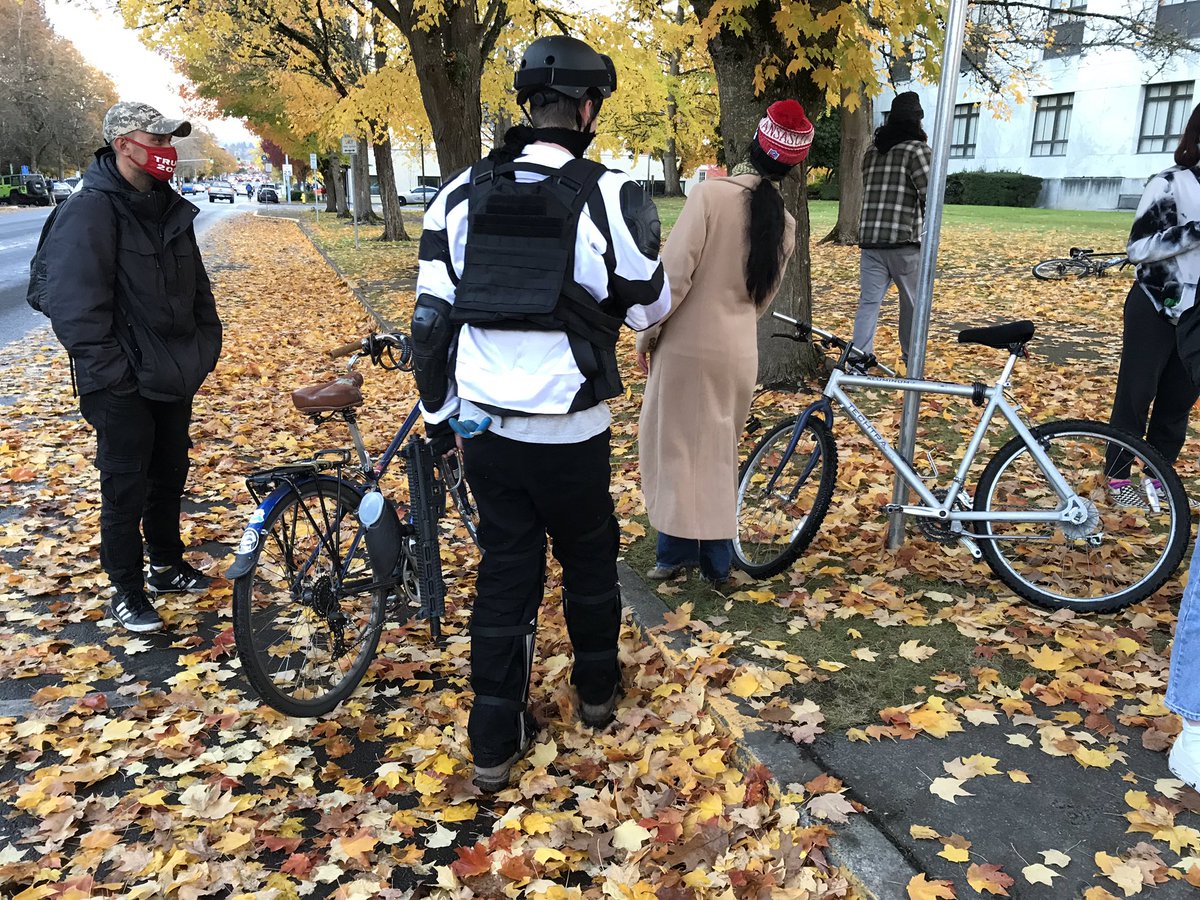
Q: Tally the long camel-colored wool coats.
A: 1